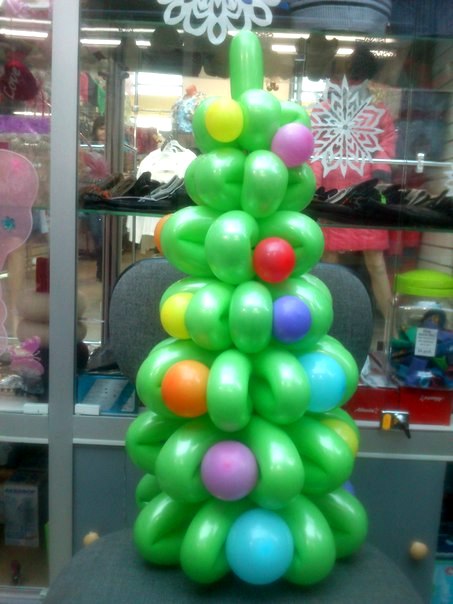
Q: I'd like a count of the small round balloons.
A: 12